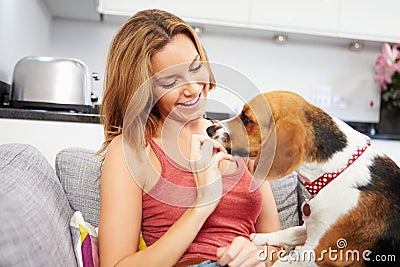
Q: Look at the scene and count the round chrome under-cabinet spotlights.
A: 3